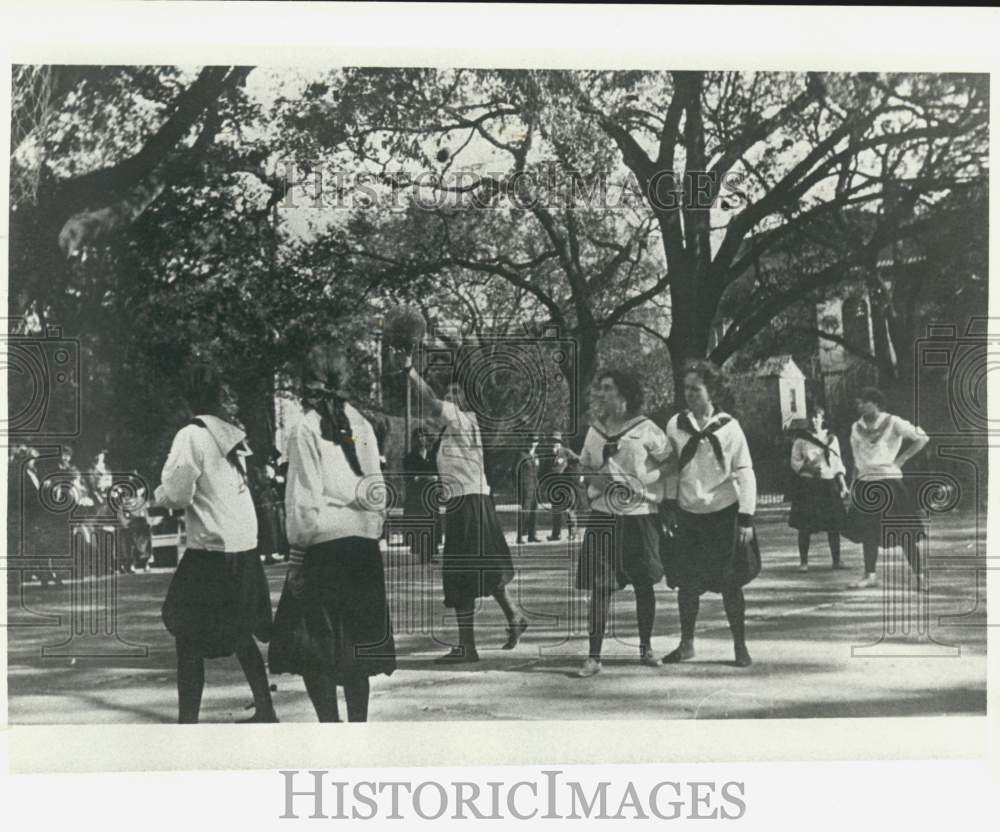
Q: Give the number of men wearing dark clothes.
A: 2